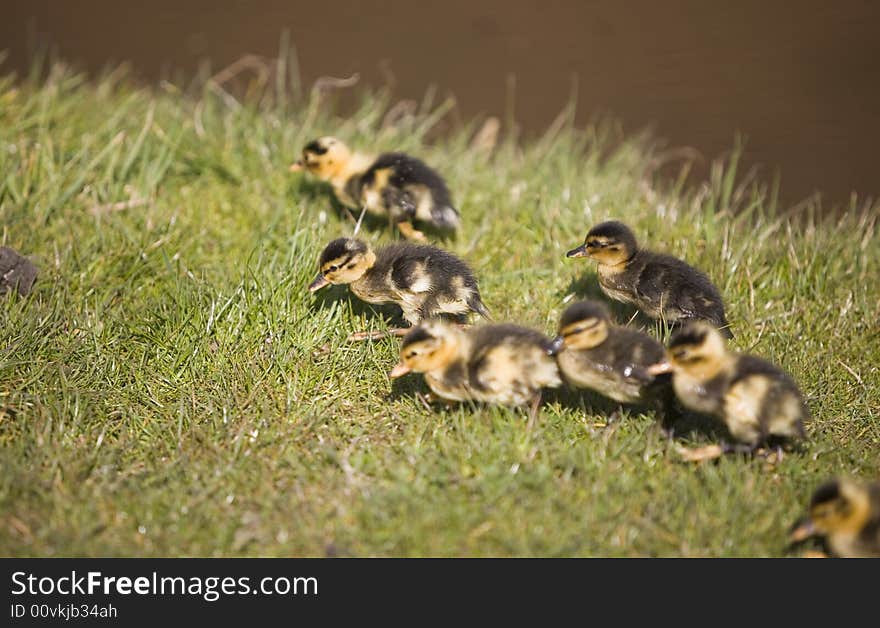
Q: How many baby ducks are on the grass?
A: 7